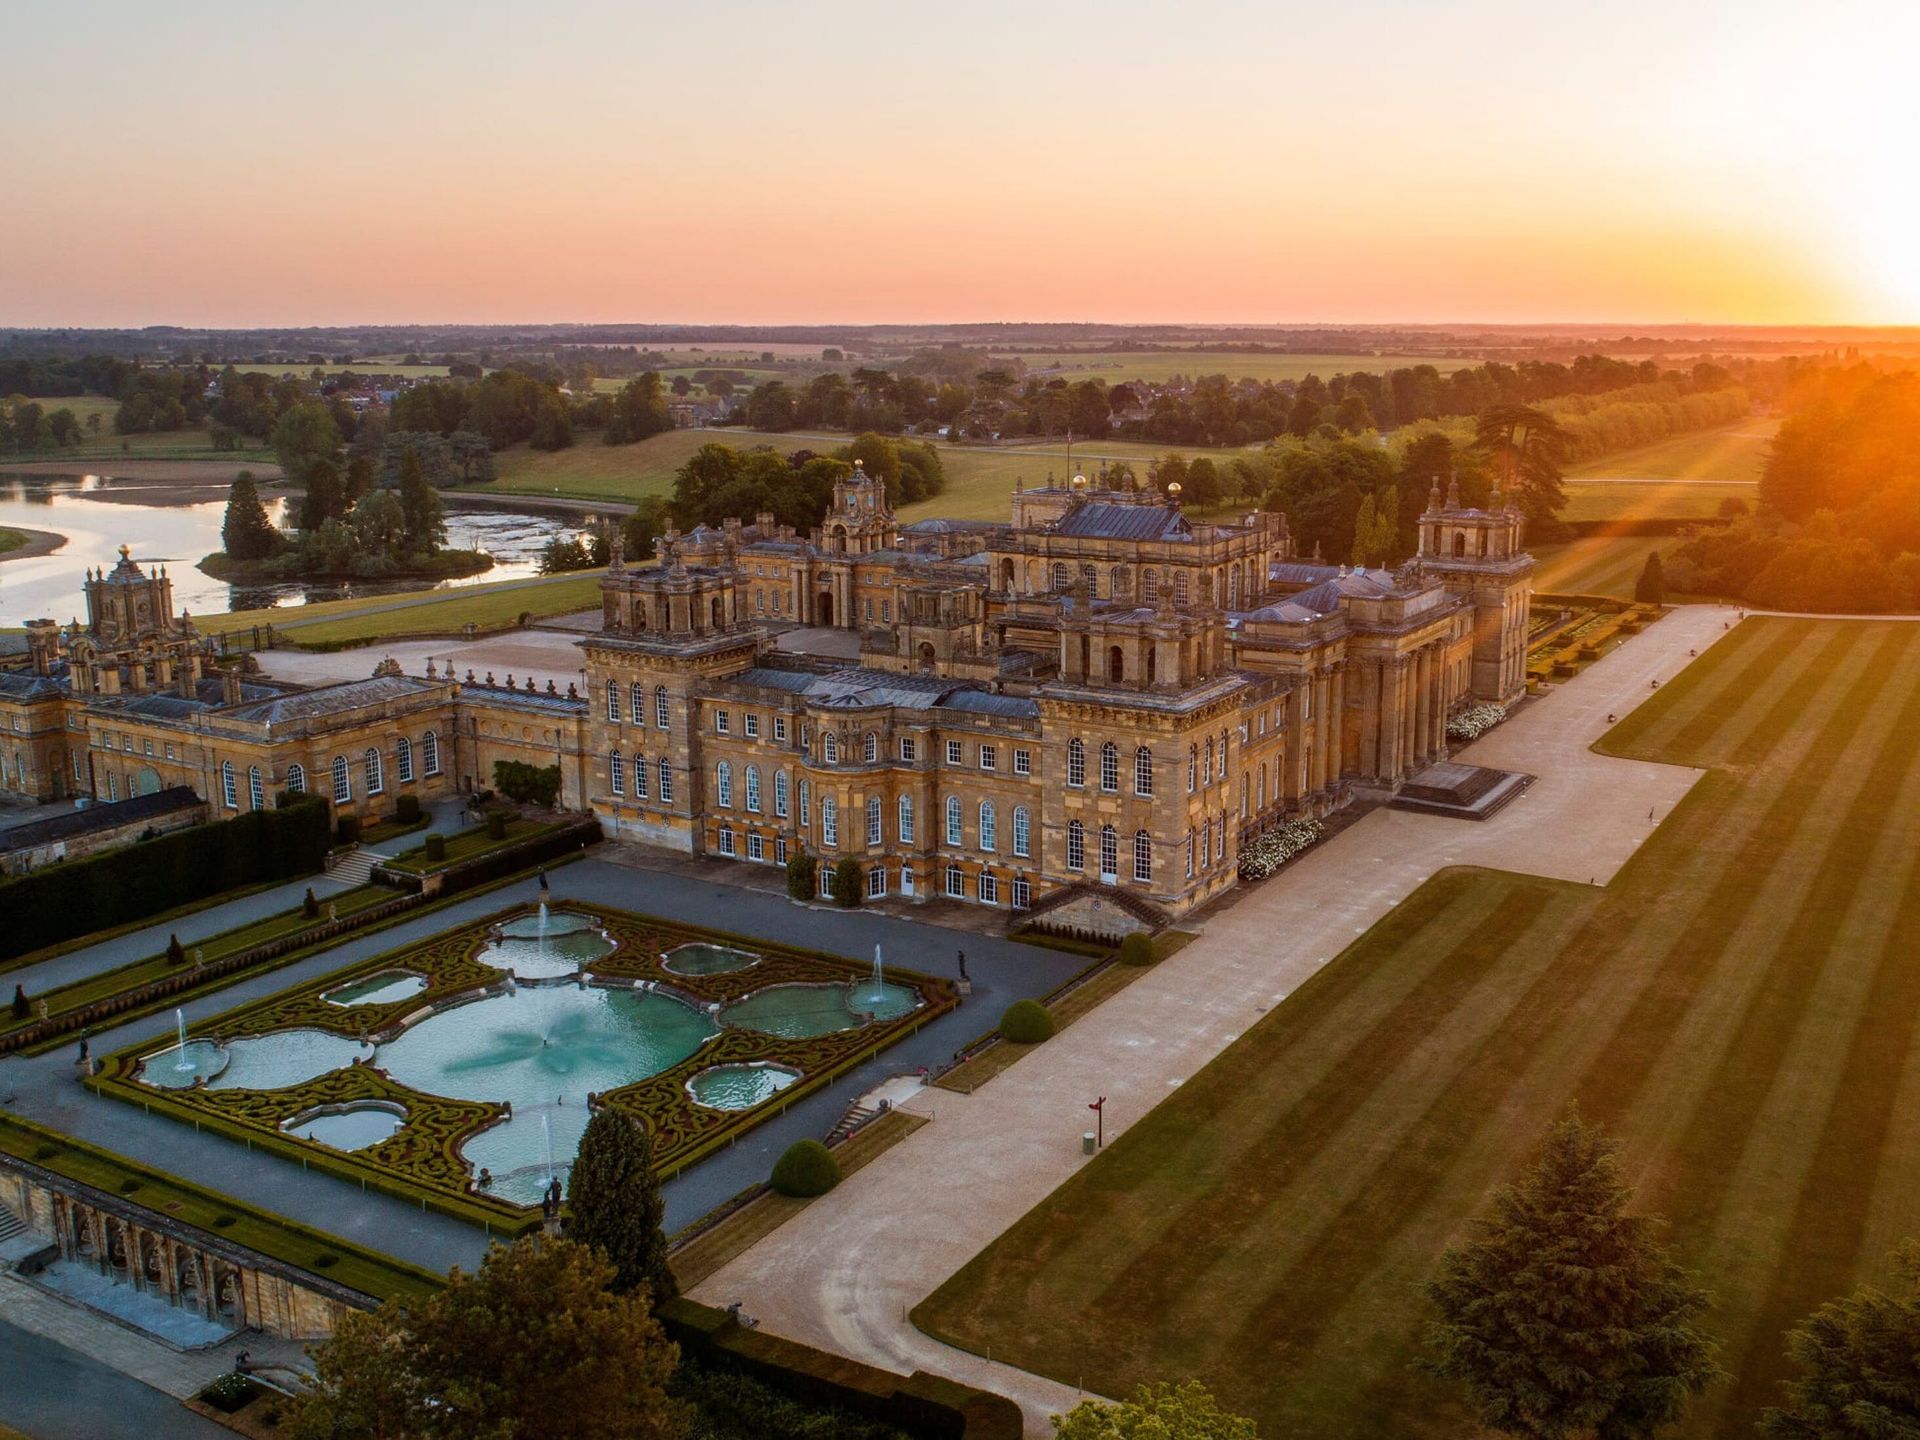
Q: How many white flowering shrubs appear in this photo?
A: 2